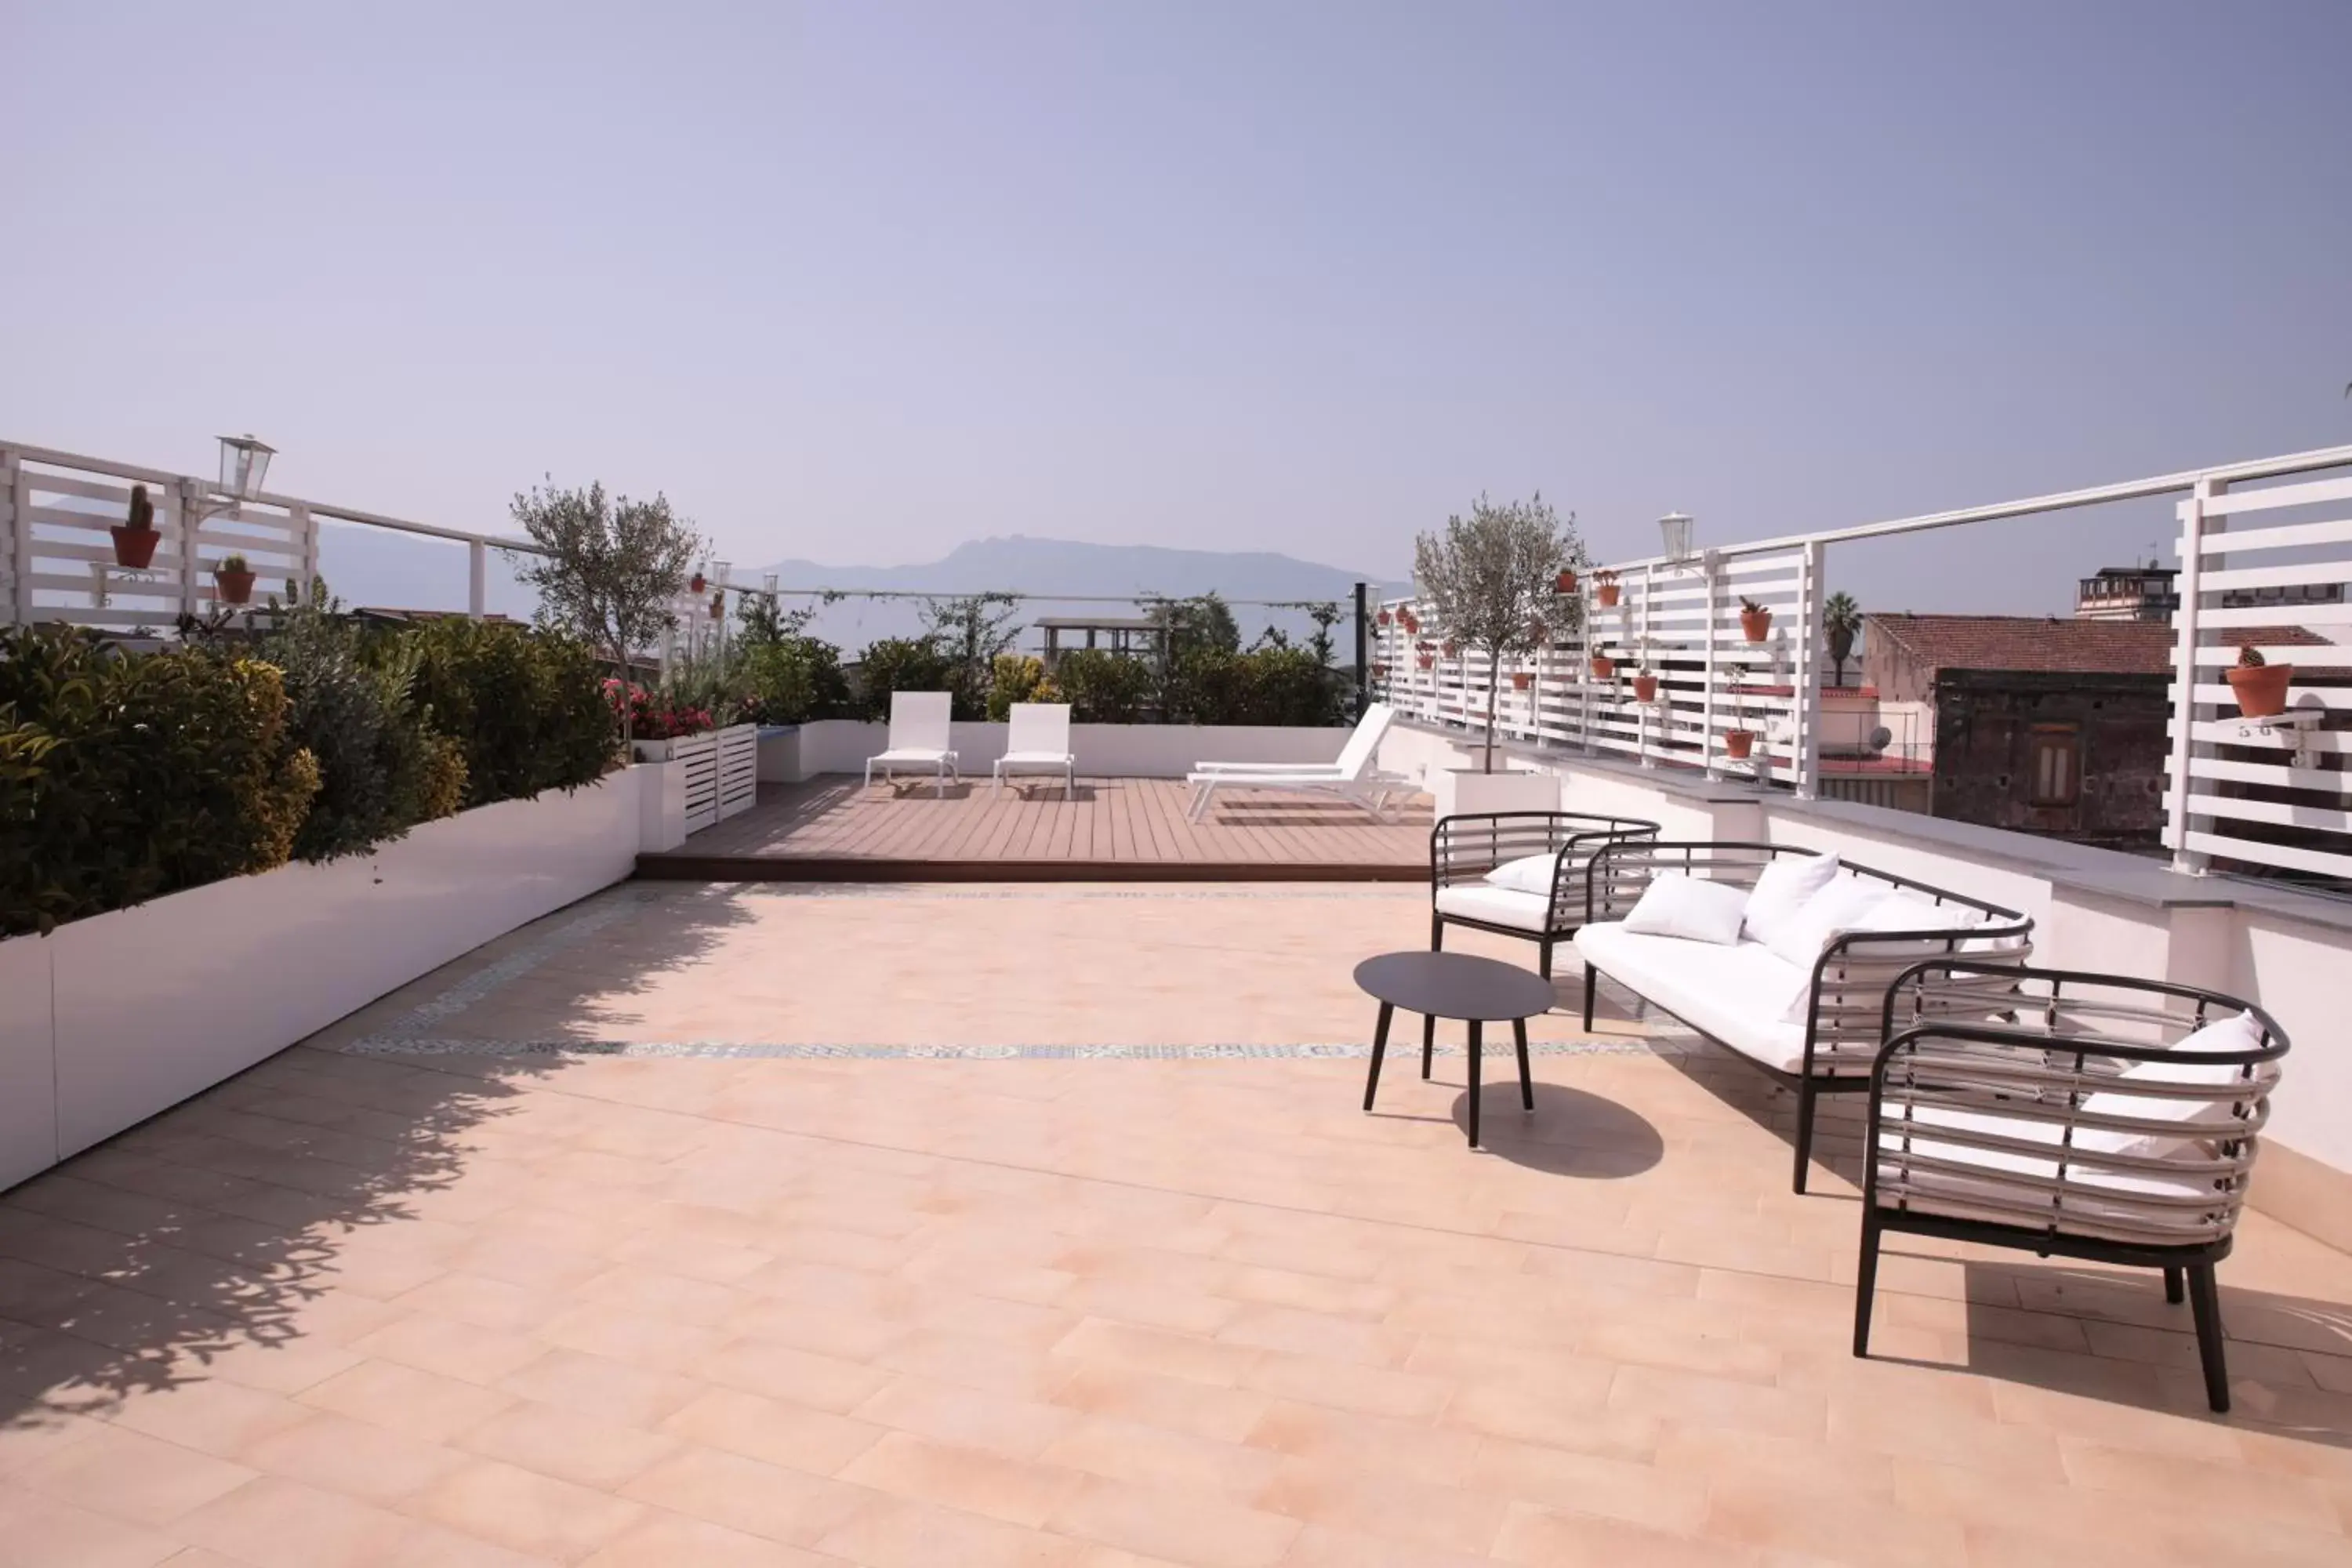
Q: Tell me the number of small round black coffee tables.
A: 1